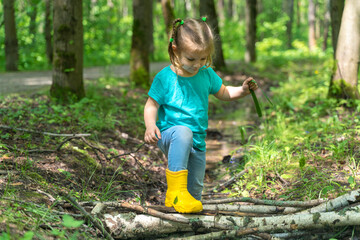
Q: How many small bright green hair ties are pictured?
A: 3